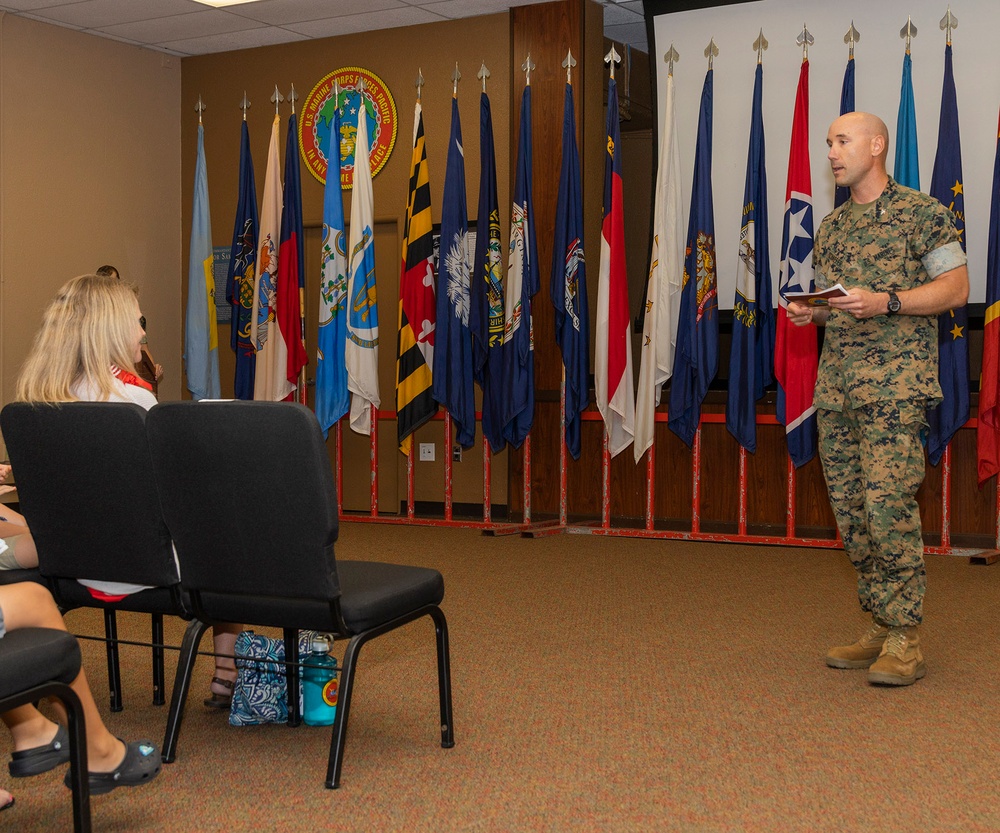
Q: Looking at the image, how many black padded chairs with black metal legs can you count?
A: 3